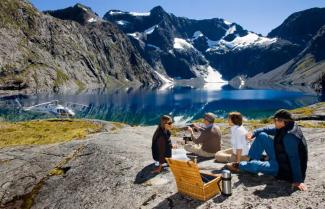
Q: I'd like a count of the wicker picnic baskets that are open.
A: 1